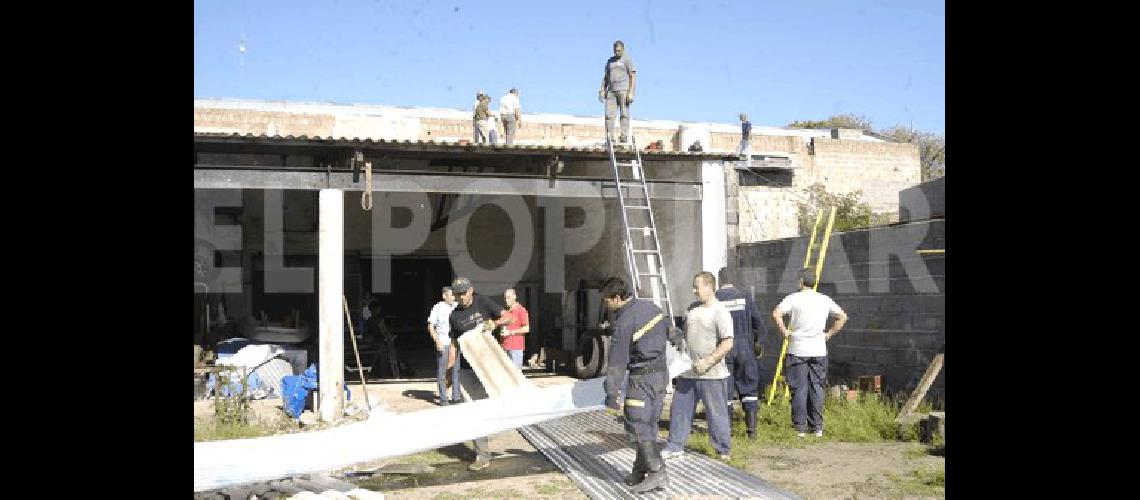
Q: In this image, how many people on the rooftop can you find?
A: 5